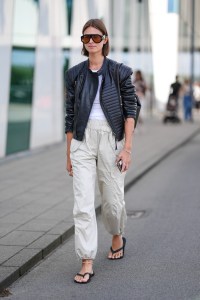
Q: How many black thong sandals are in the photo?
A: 2